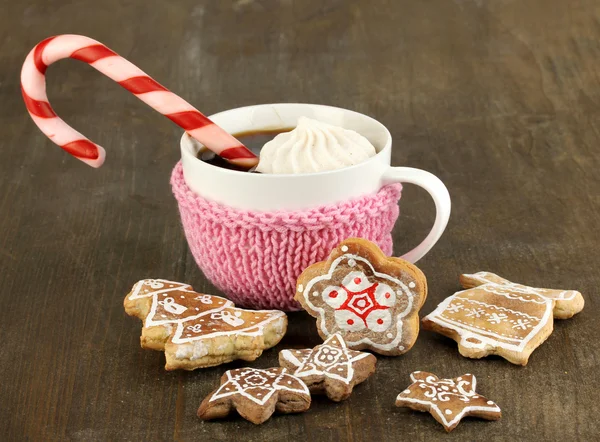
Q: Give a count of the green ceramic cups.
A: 0